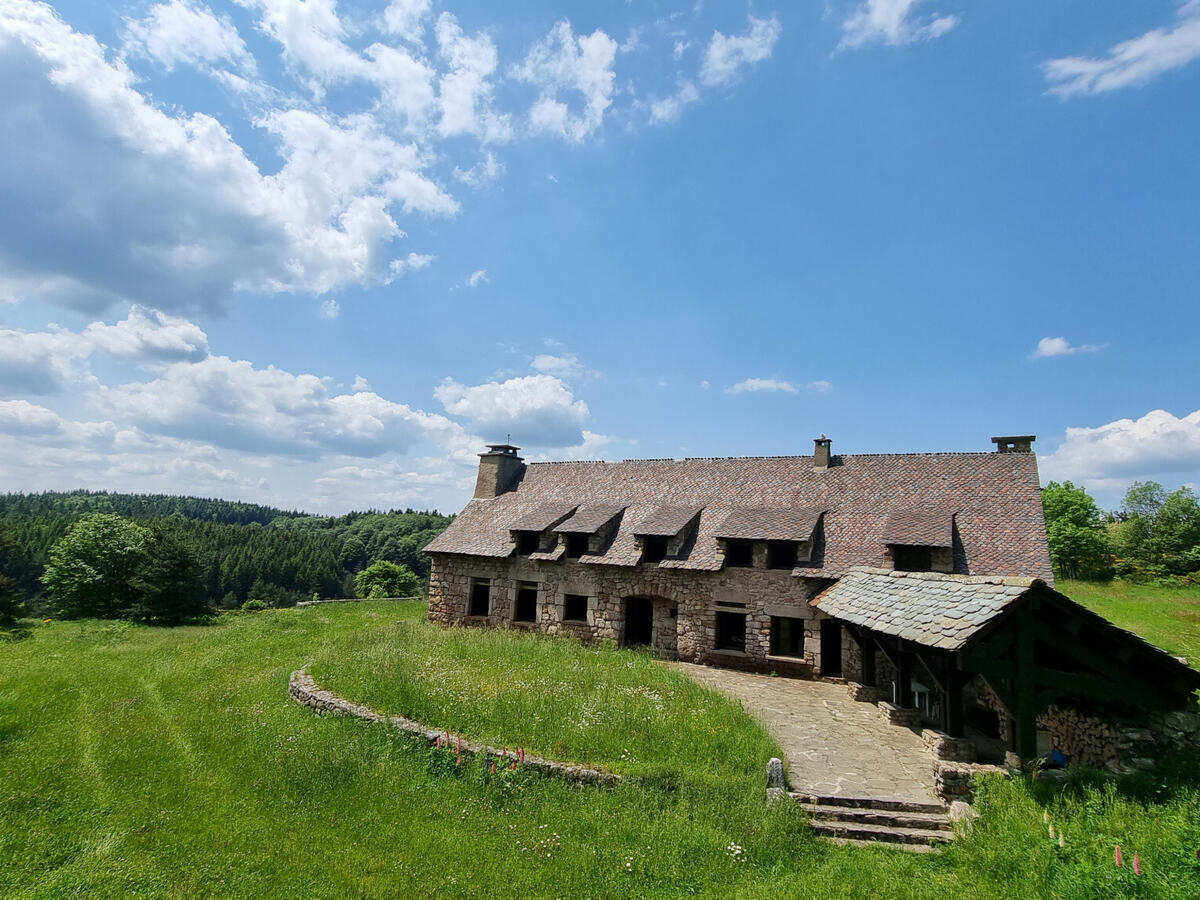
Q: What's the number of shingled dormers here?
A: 5